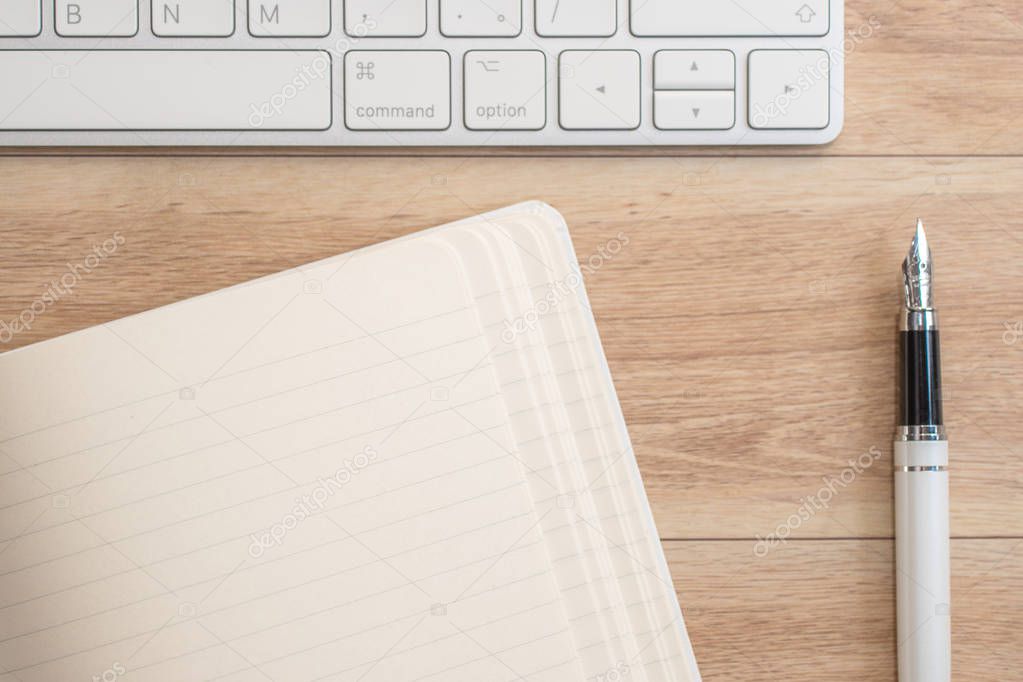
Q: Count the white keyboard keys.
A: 15